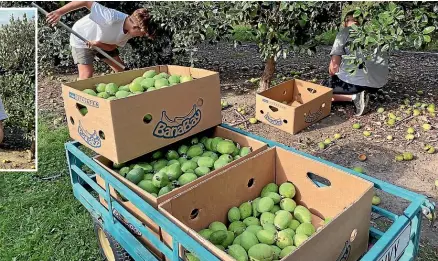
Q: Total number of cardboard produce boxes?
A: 4